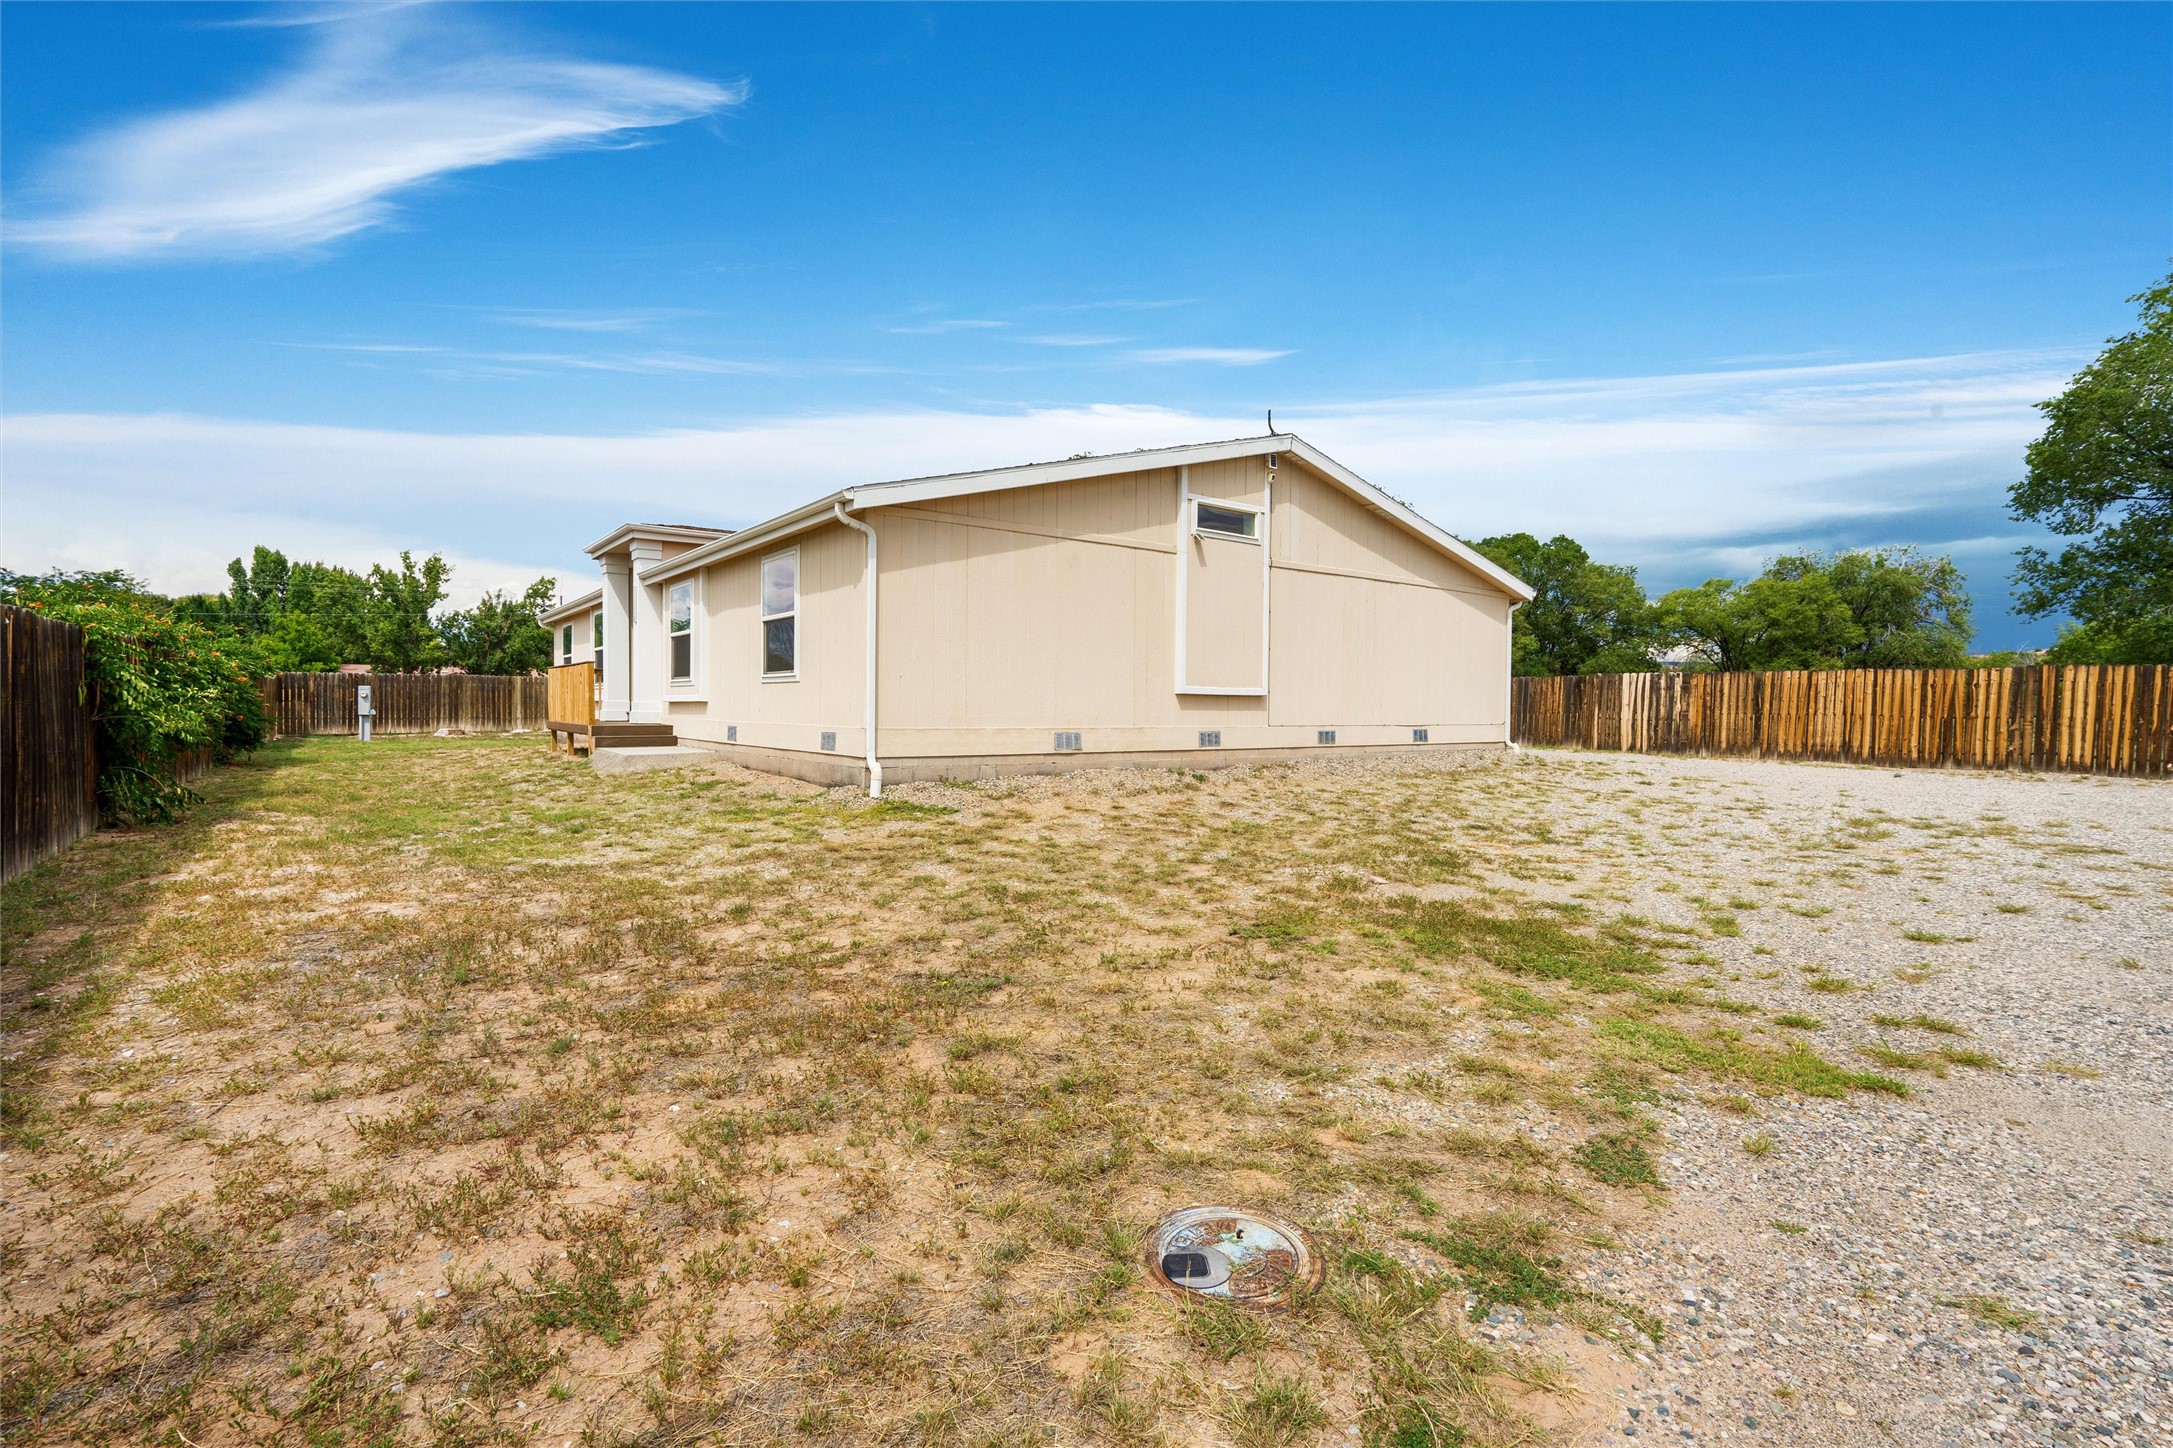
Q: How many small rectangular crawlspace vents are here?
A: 6